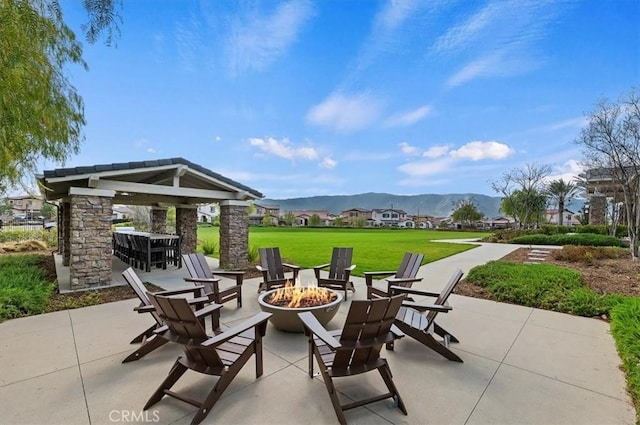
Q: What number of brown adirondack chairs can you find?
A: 8